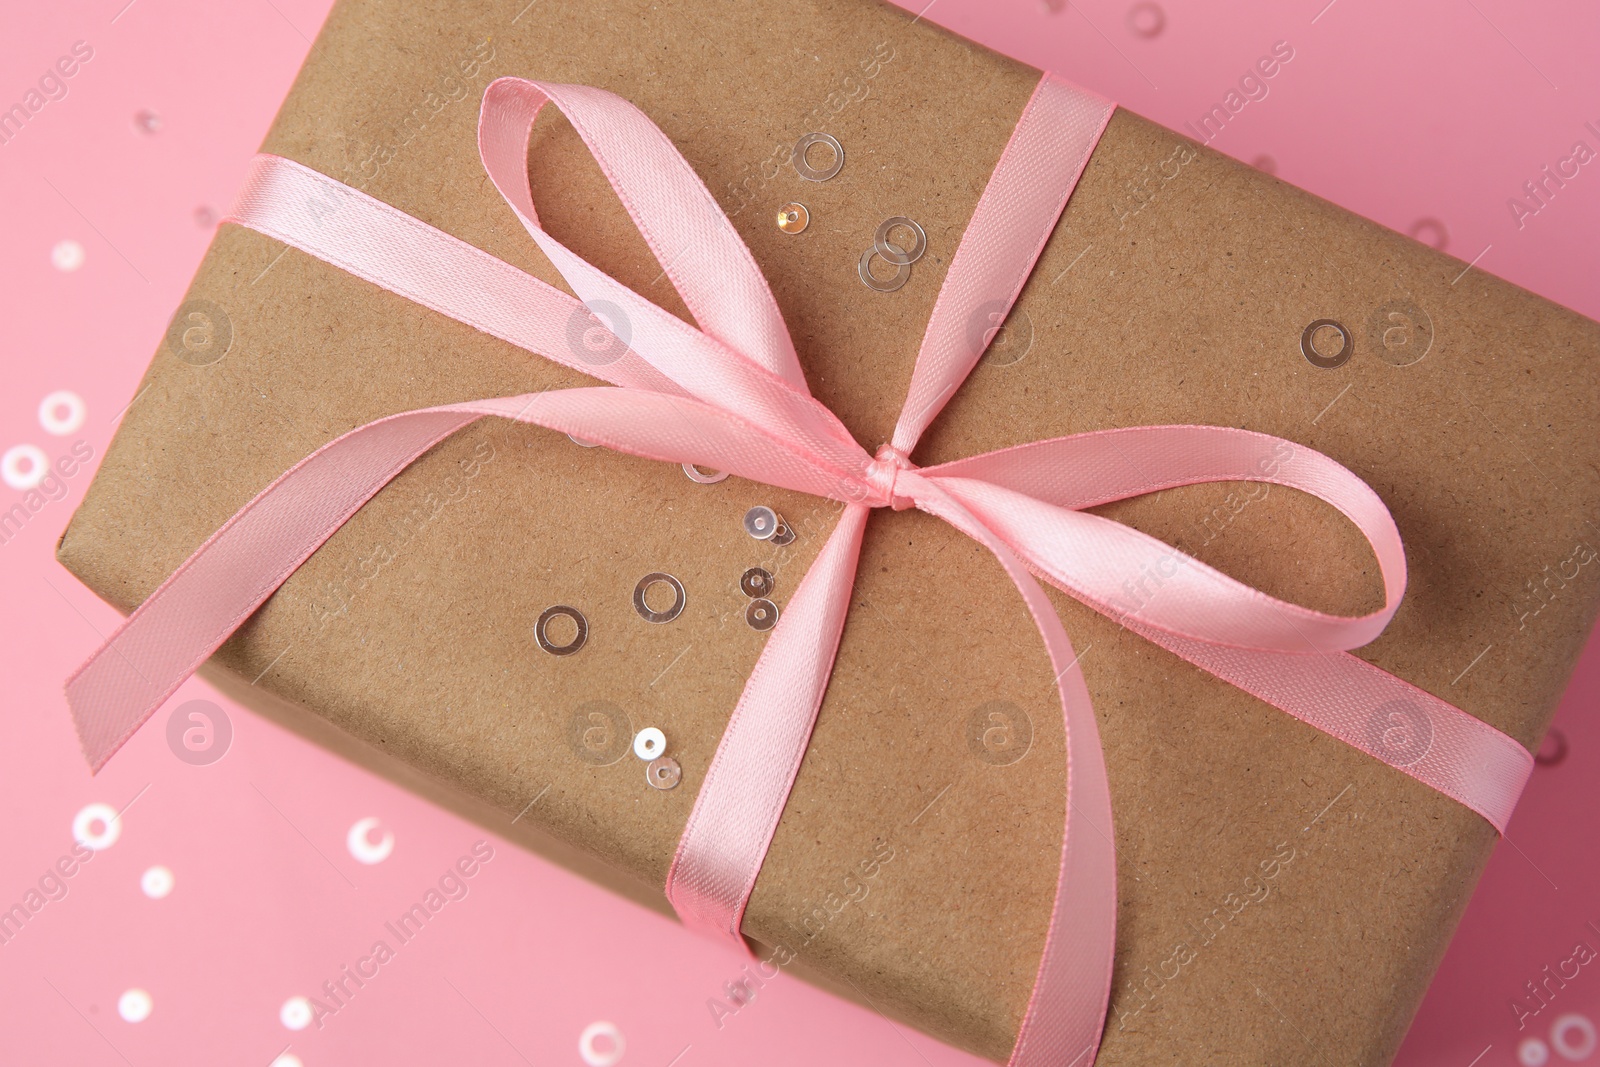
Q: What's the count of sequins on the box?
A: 15